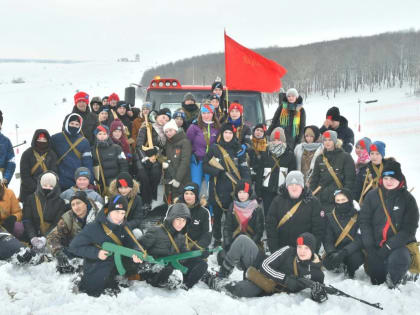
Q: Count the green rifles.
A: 2